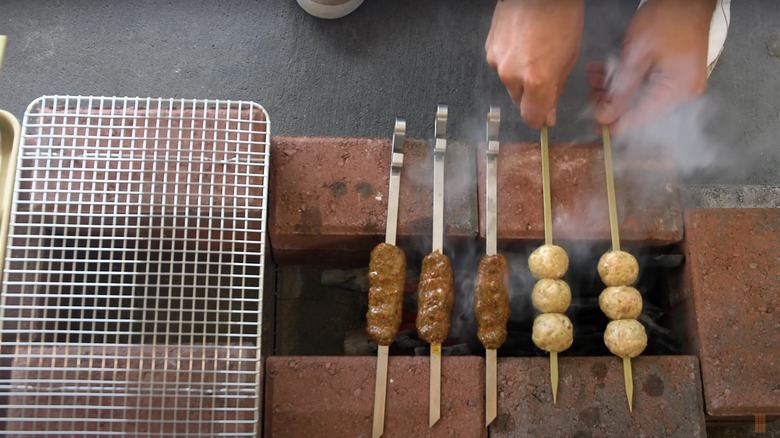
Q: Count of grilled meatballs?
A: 6